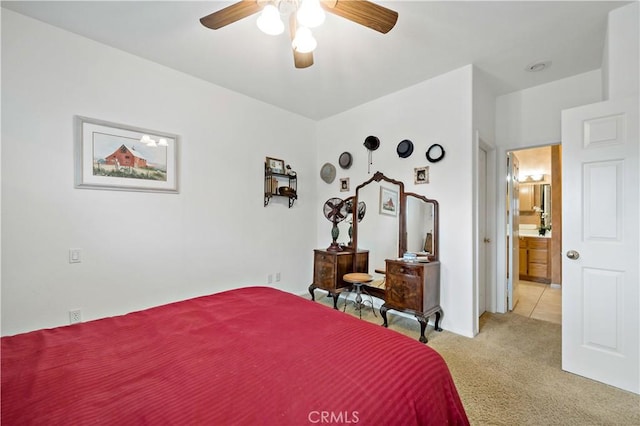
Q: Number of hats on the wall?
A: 5